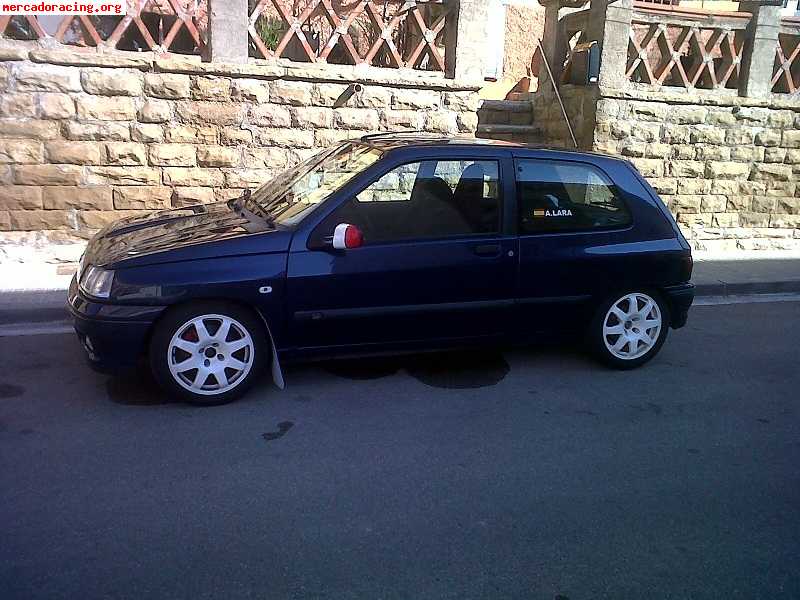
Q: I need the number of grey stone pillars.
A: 4